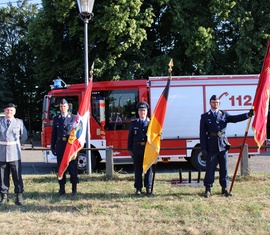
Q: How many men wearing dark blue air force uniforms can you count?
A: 3